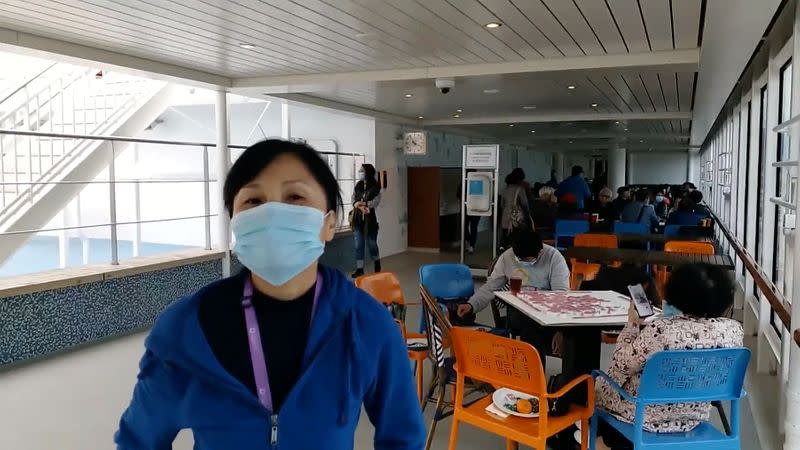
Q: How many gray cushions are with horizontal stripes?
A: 0